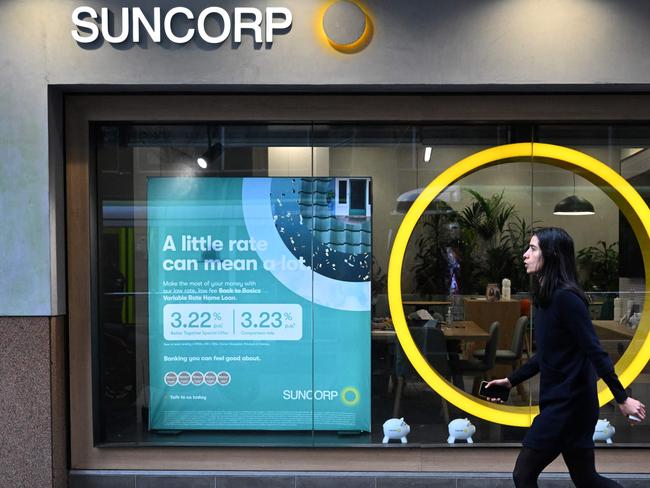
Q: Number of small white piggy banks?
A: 3